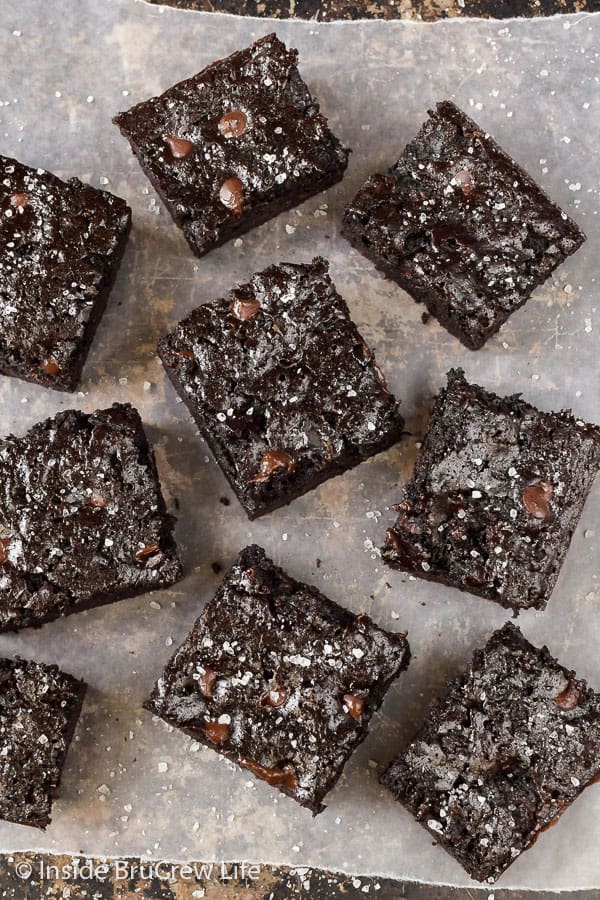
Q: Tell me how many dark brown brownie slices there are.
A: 9